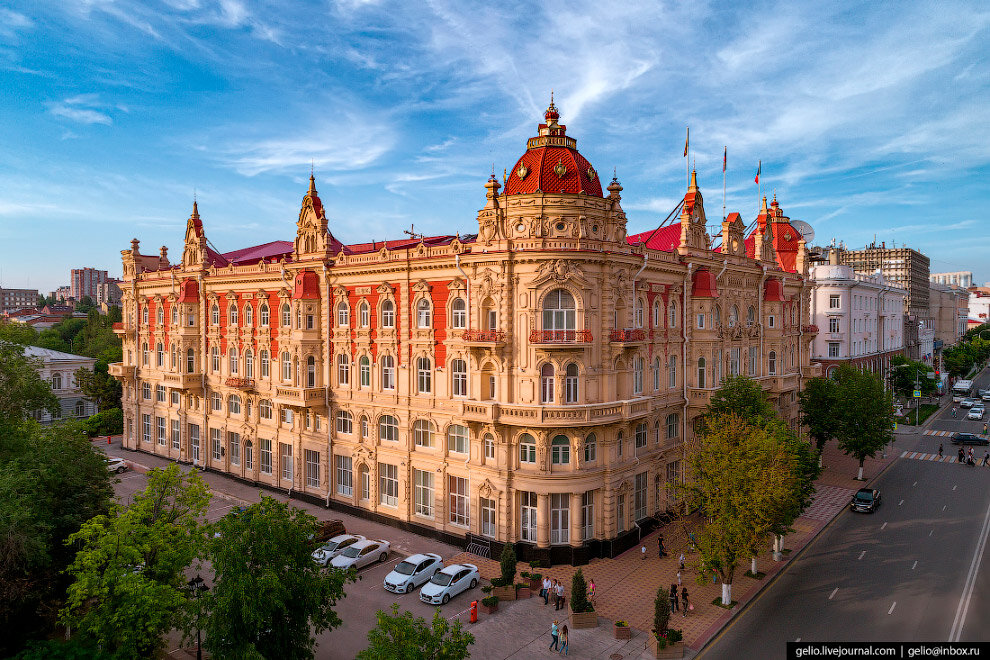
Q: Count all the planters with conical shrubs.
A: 3